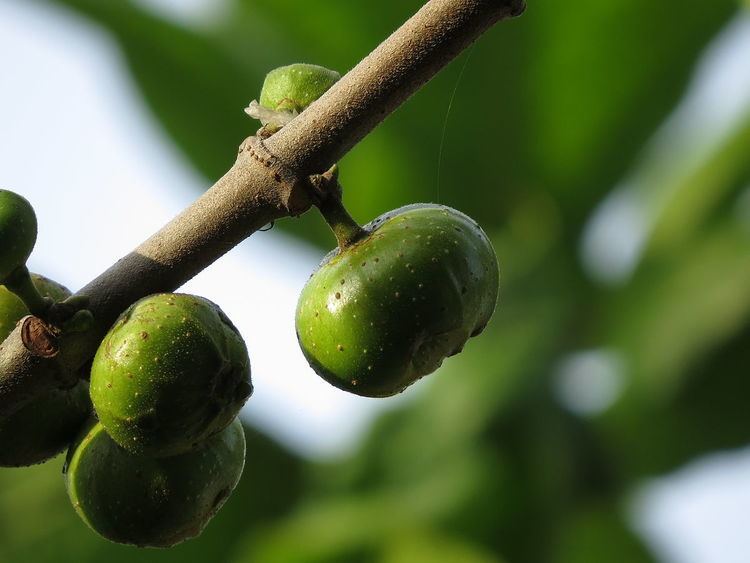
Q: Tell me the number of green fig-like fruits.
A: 7